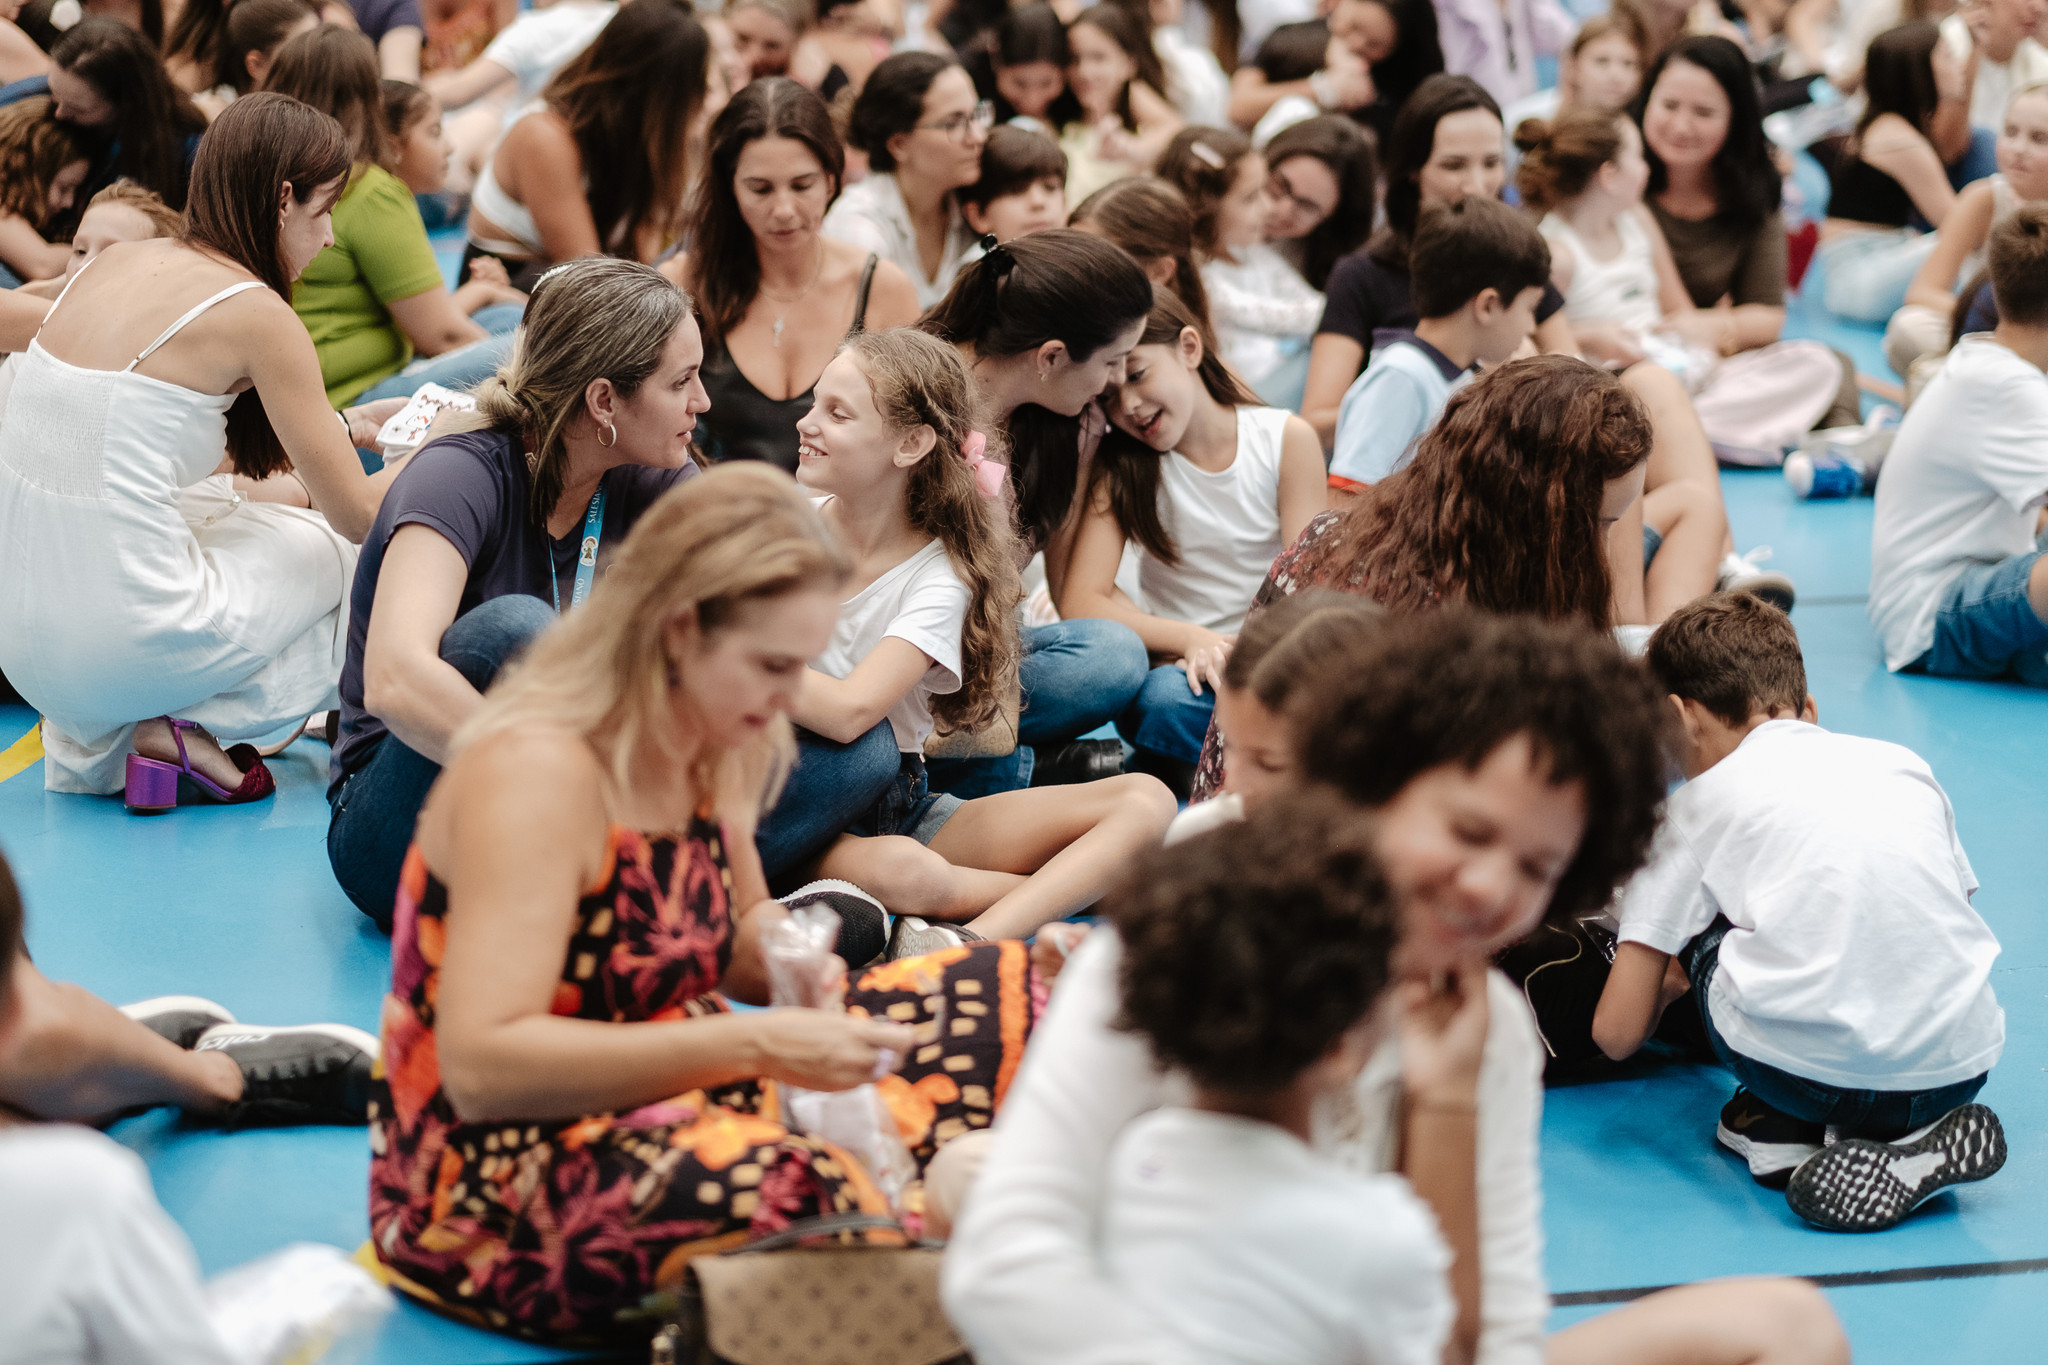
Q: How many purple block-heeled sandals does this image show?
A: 1